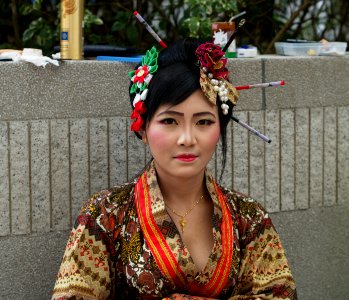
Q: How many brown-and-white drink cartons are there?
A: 1